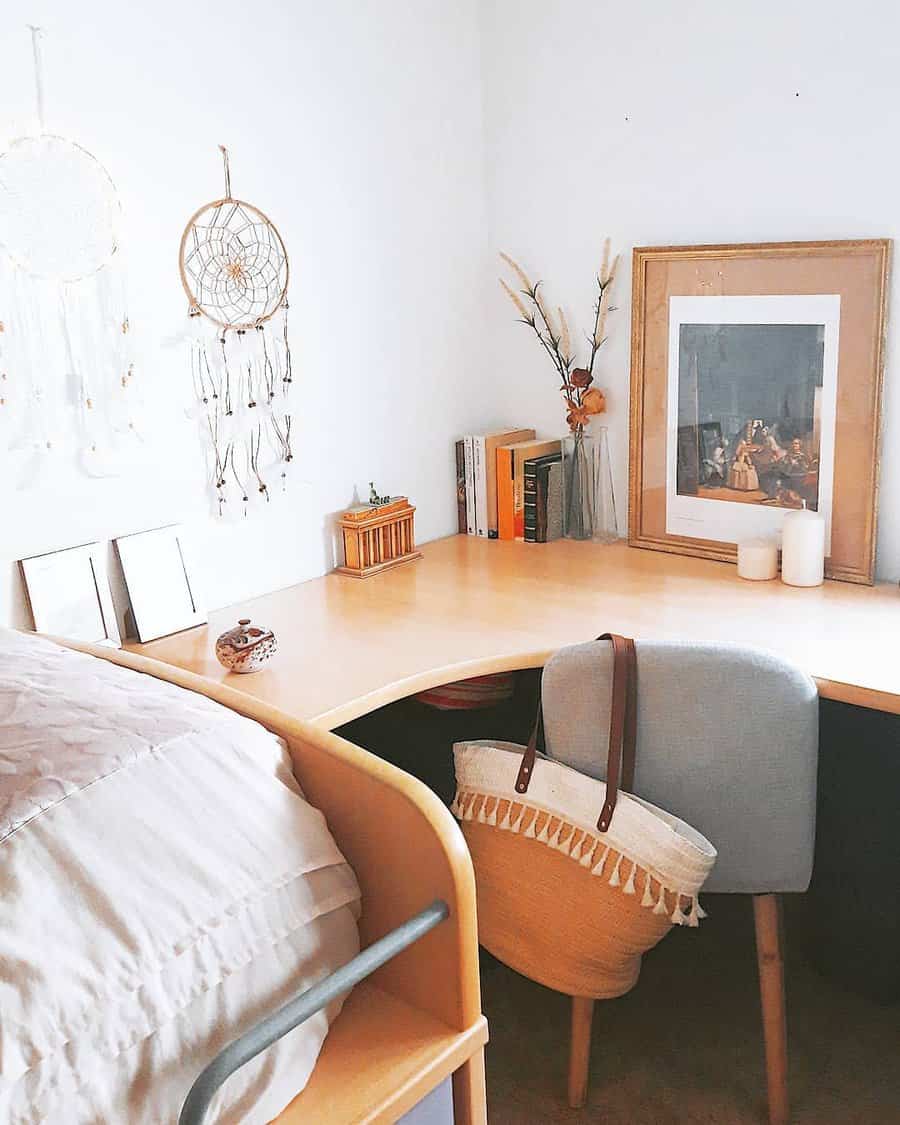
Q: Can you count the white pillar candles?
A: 2